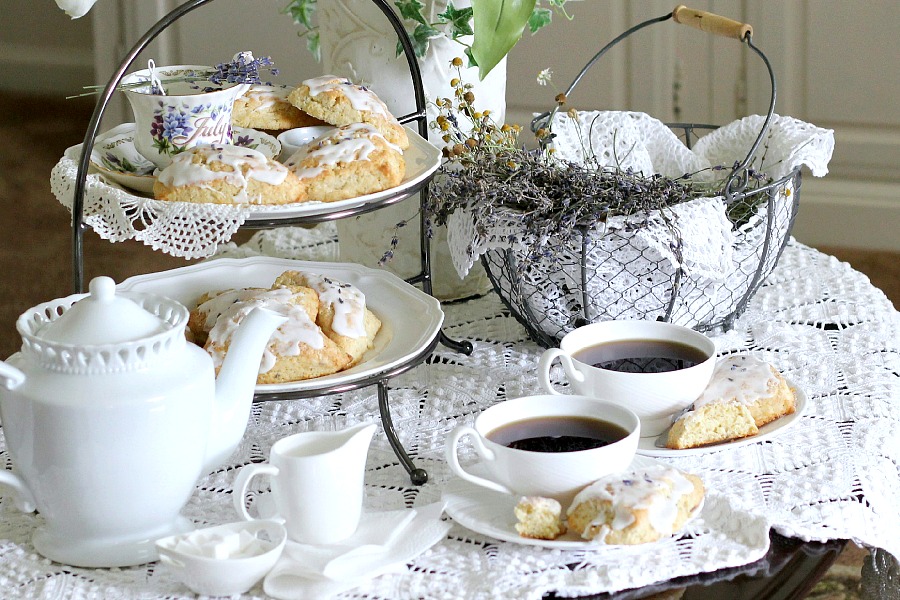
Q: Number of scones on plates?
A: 9